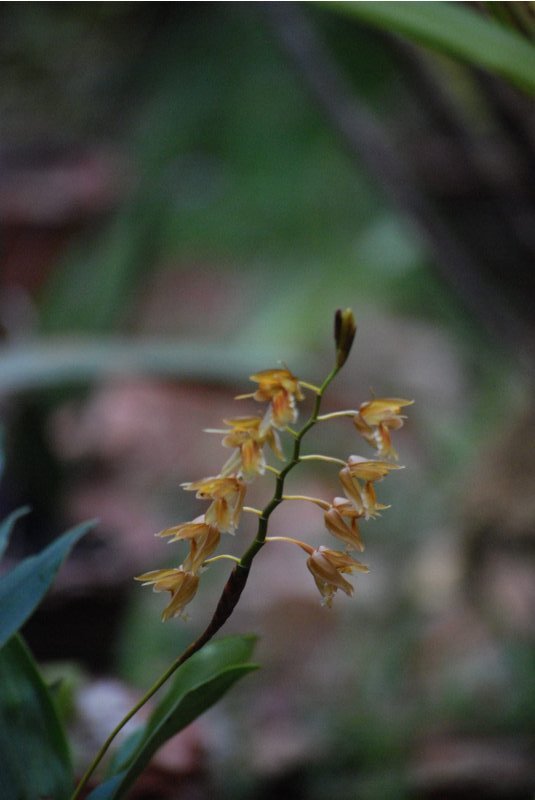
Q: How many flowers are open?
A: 9